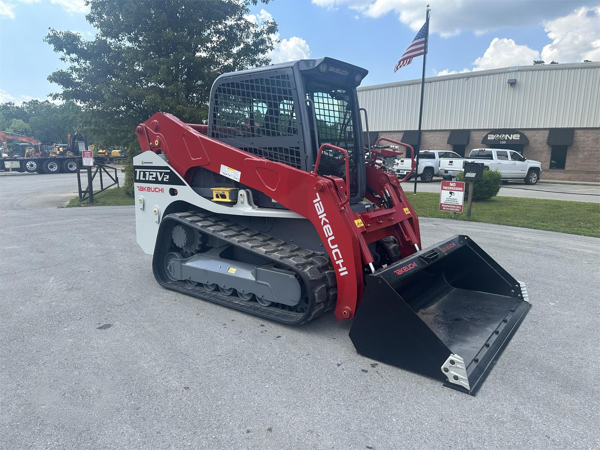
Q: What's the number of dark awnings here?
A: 5